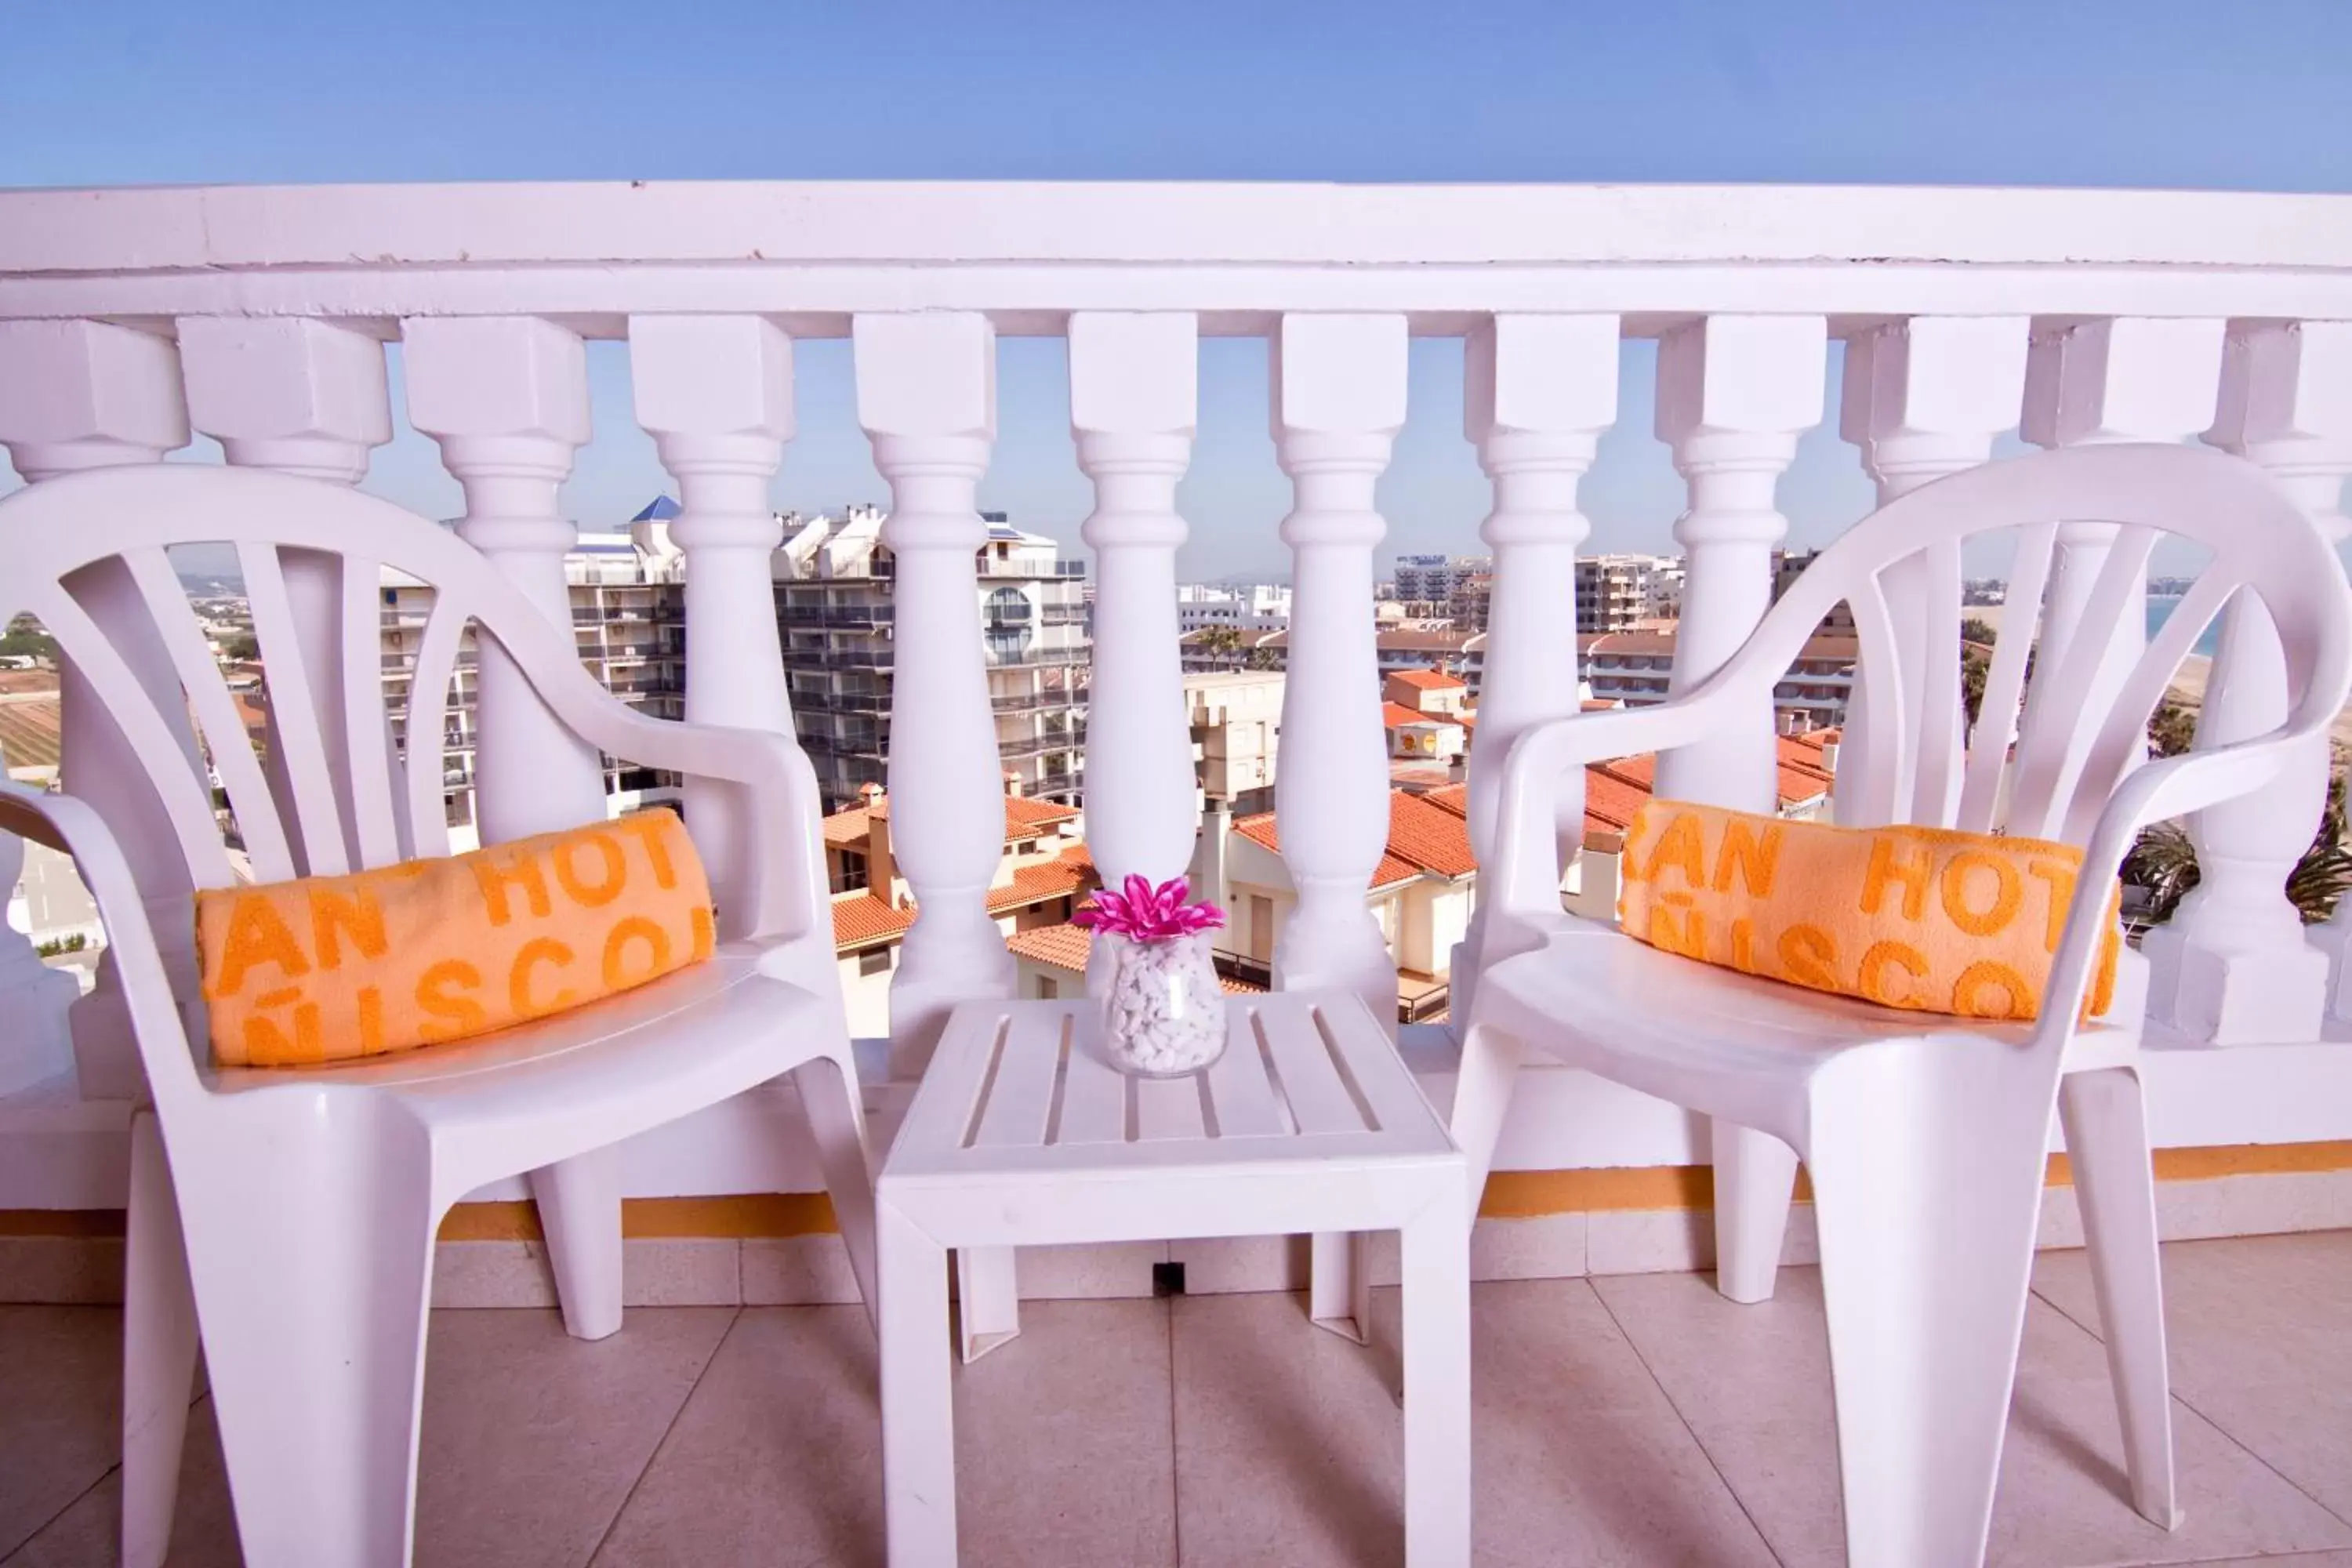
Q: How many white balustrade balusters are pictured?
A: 12